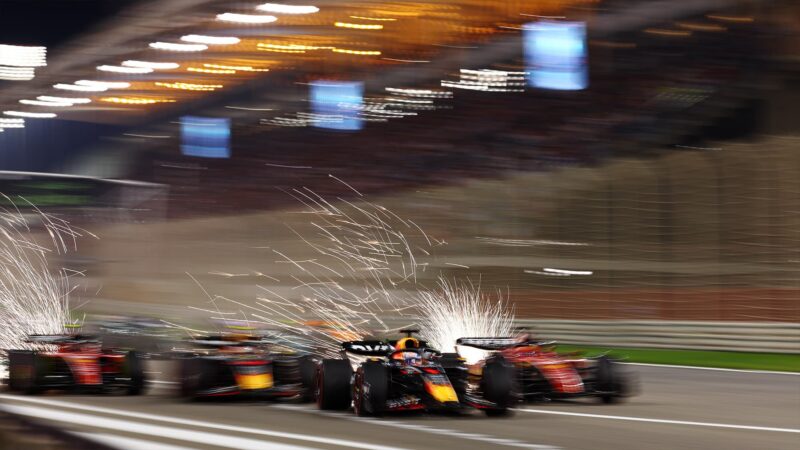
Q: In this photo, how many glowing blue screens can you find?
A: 3